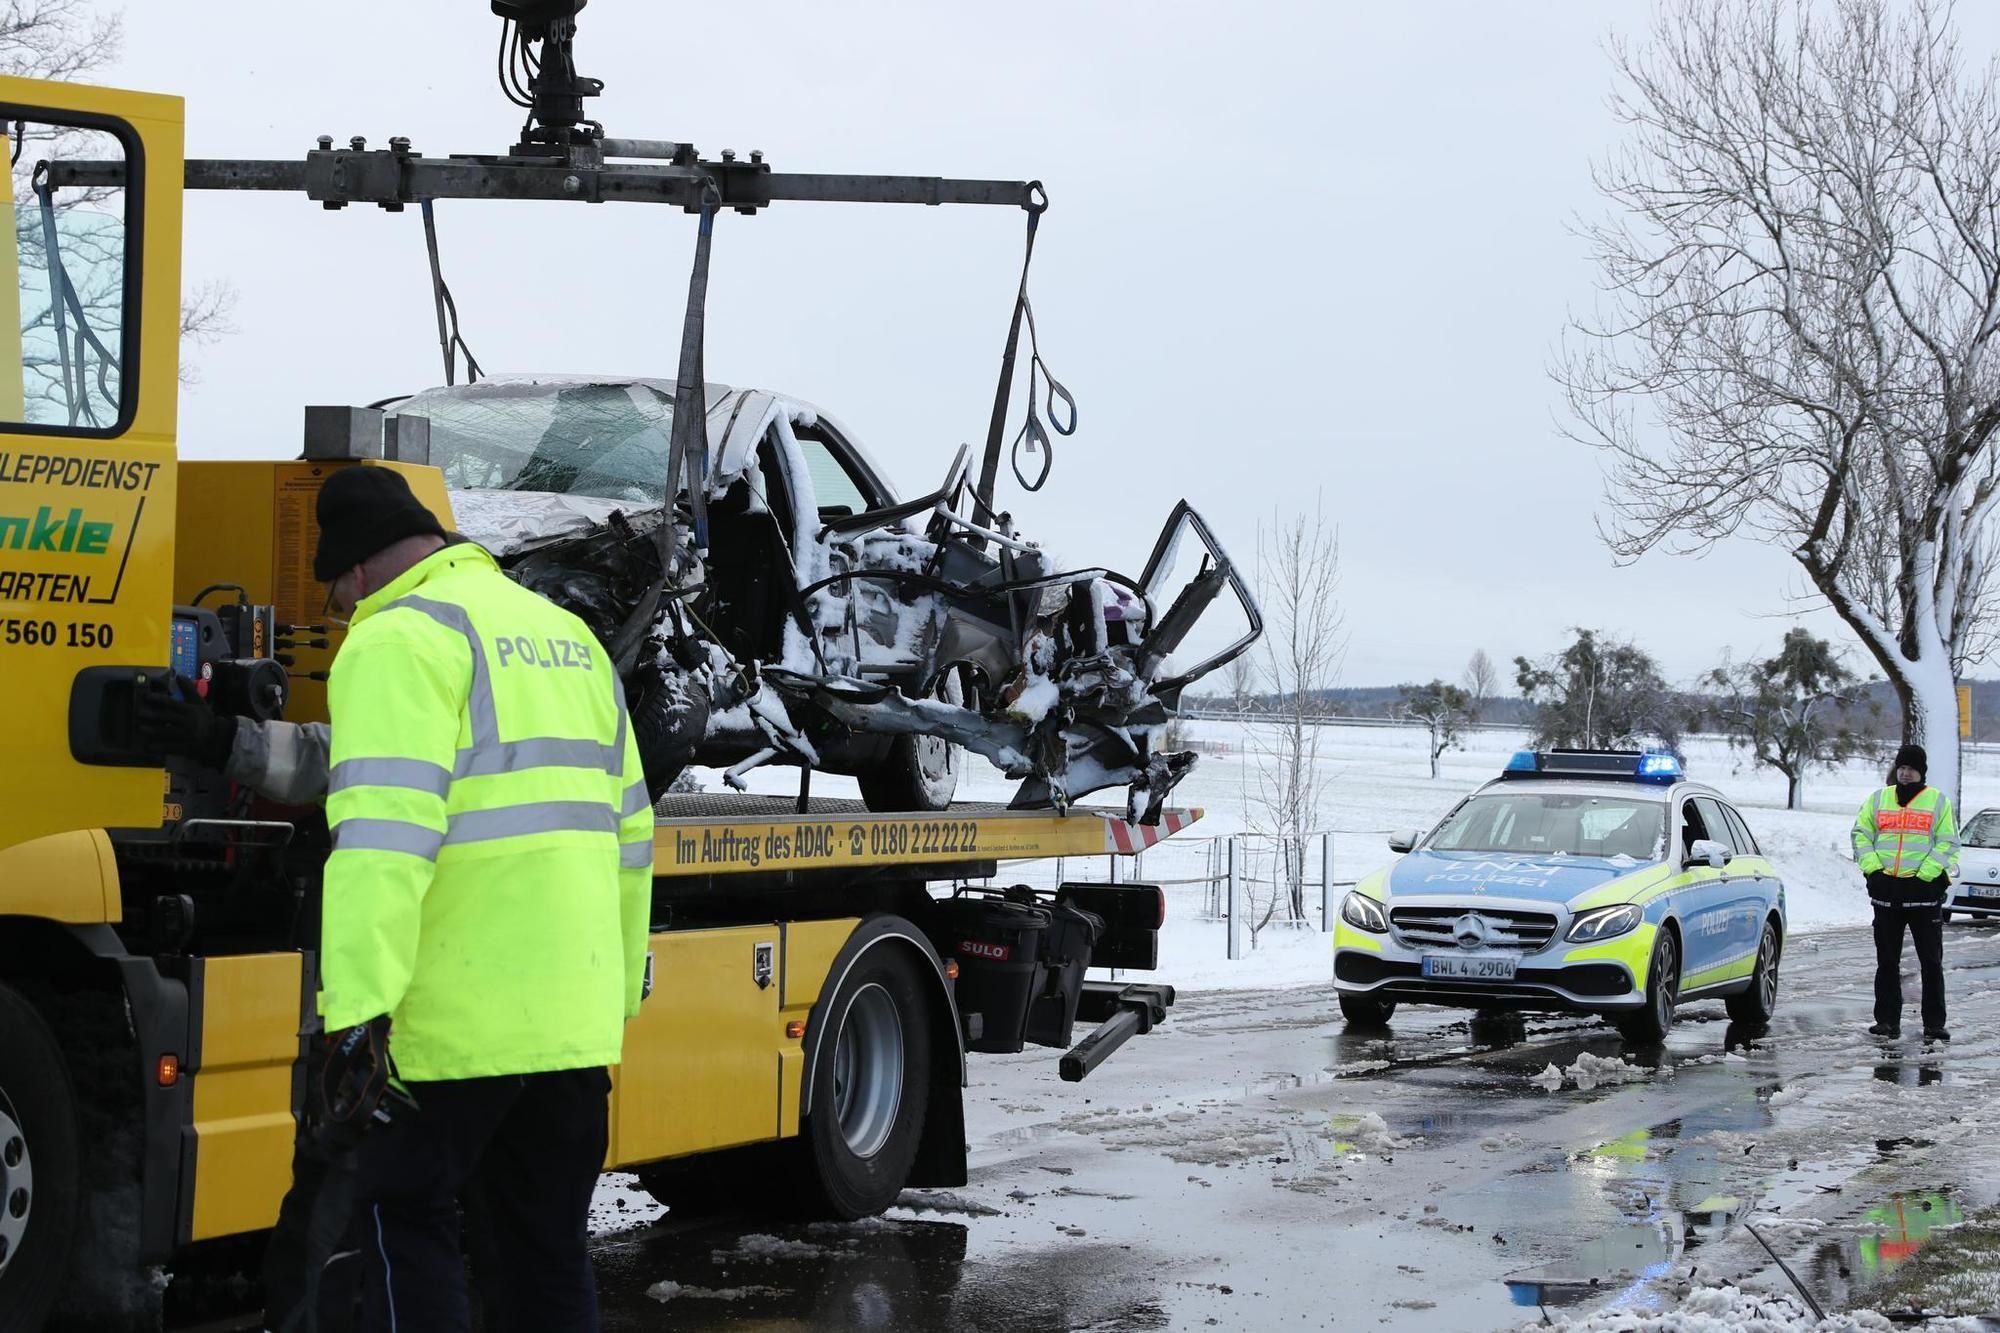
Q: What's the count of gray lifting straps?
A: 4